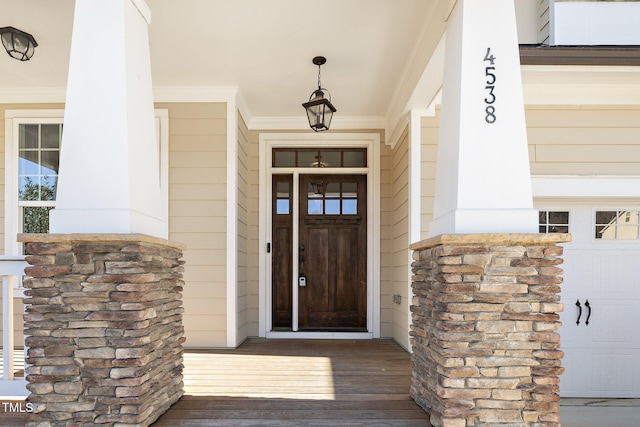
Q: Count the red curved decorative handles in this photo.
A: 0